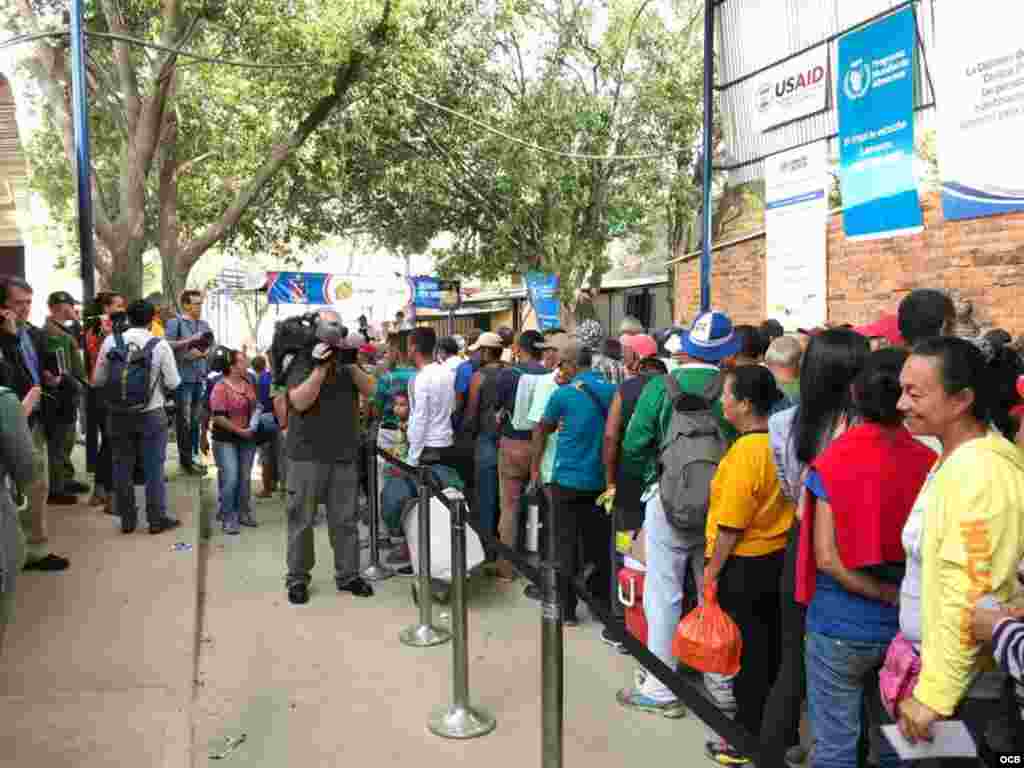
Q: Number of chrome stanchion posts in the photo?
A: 4